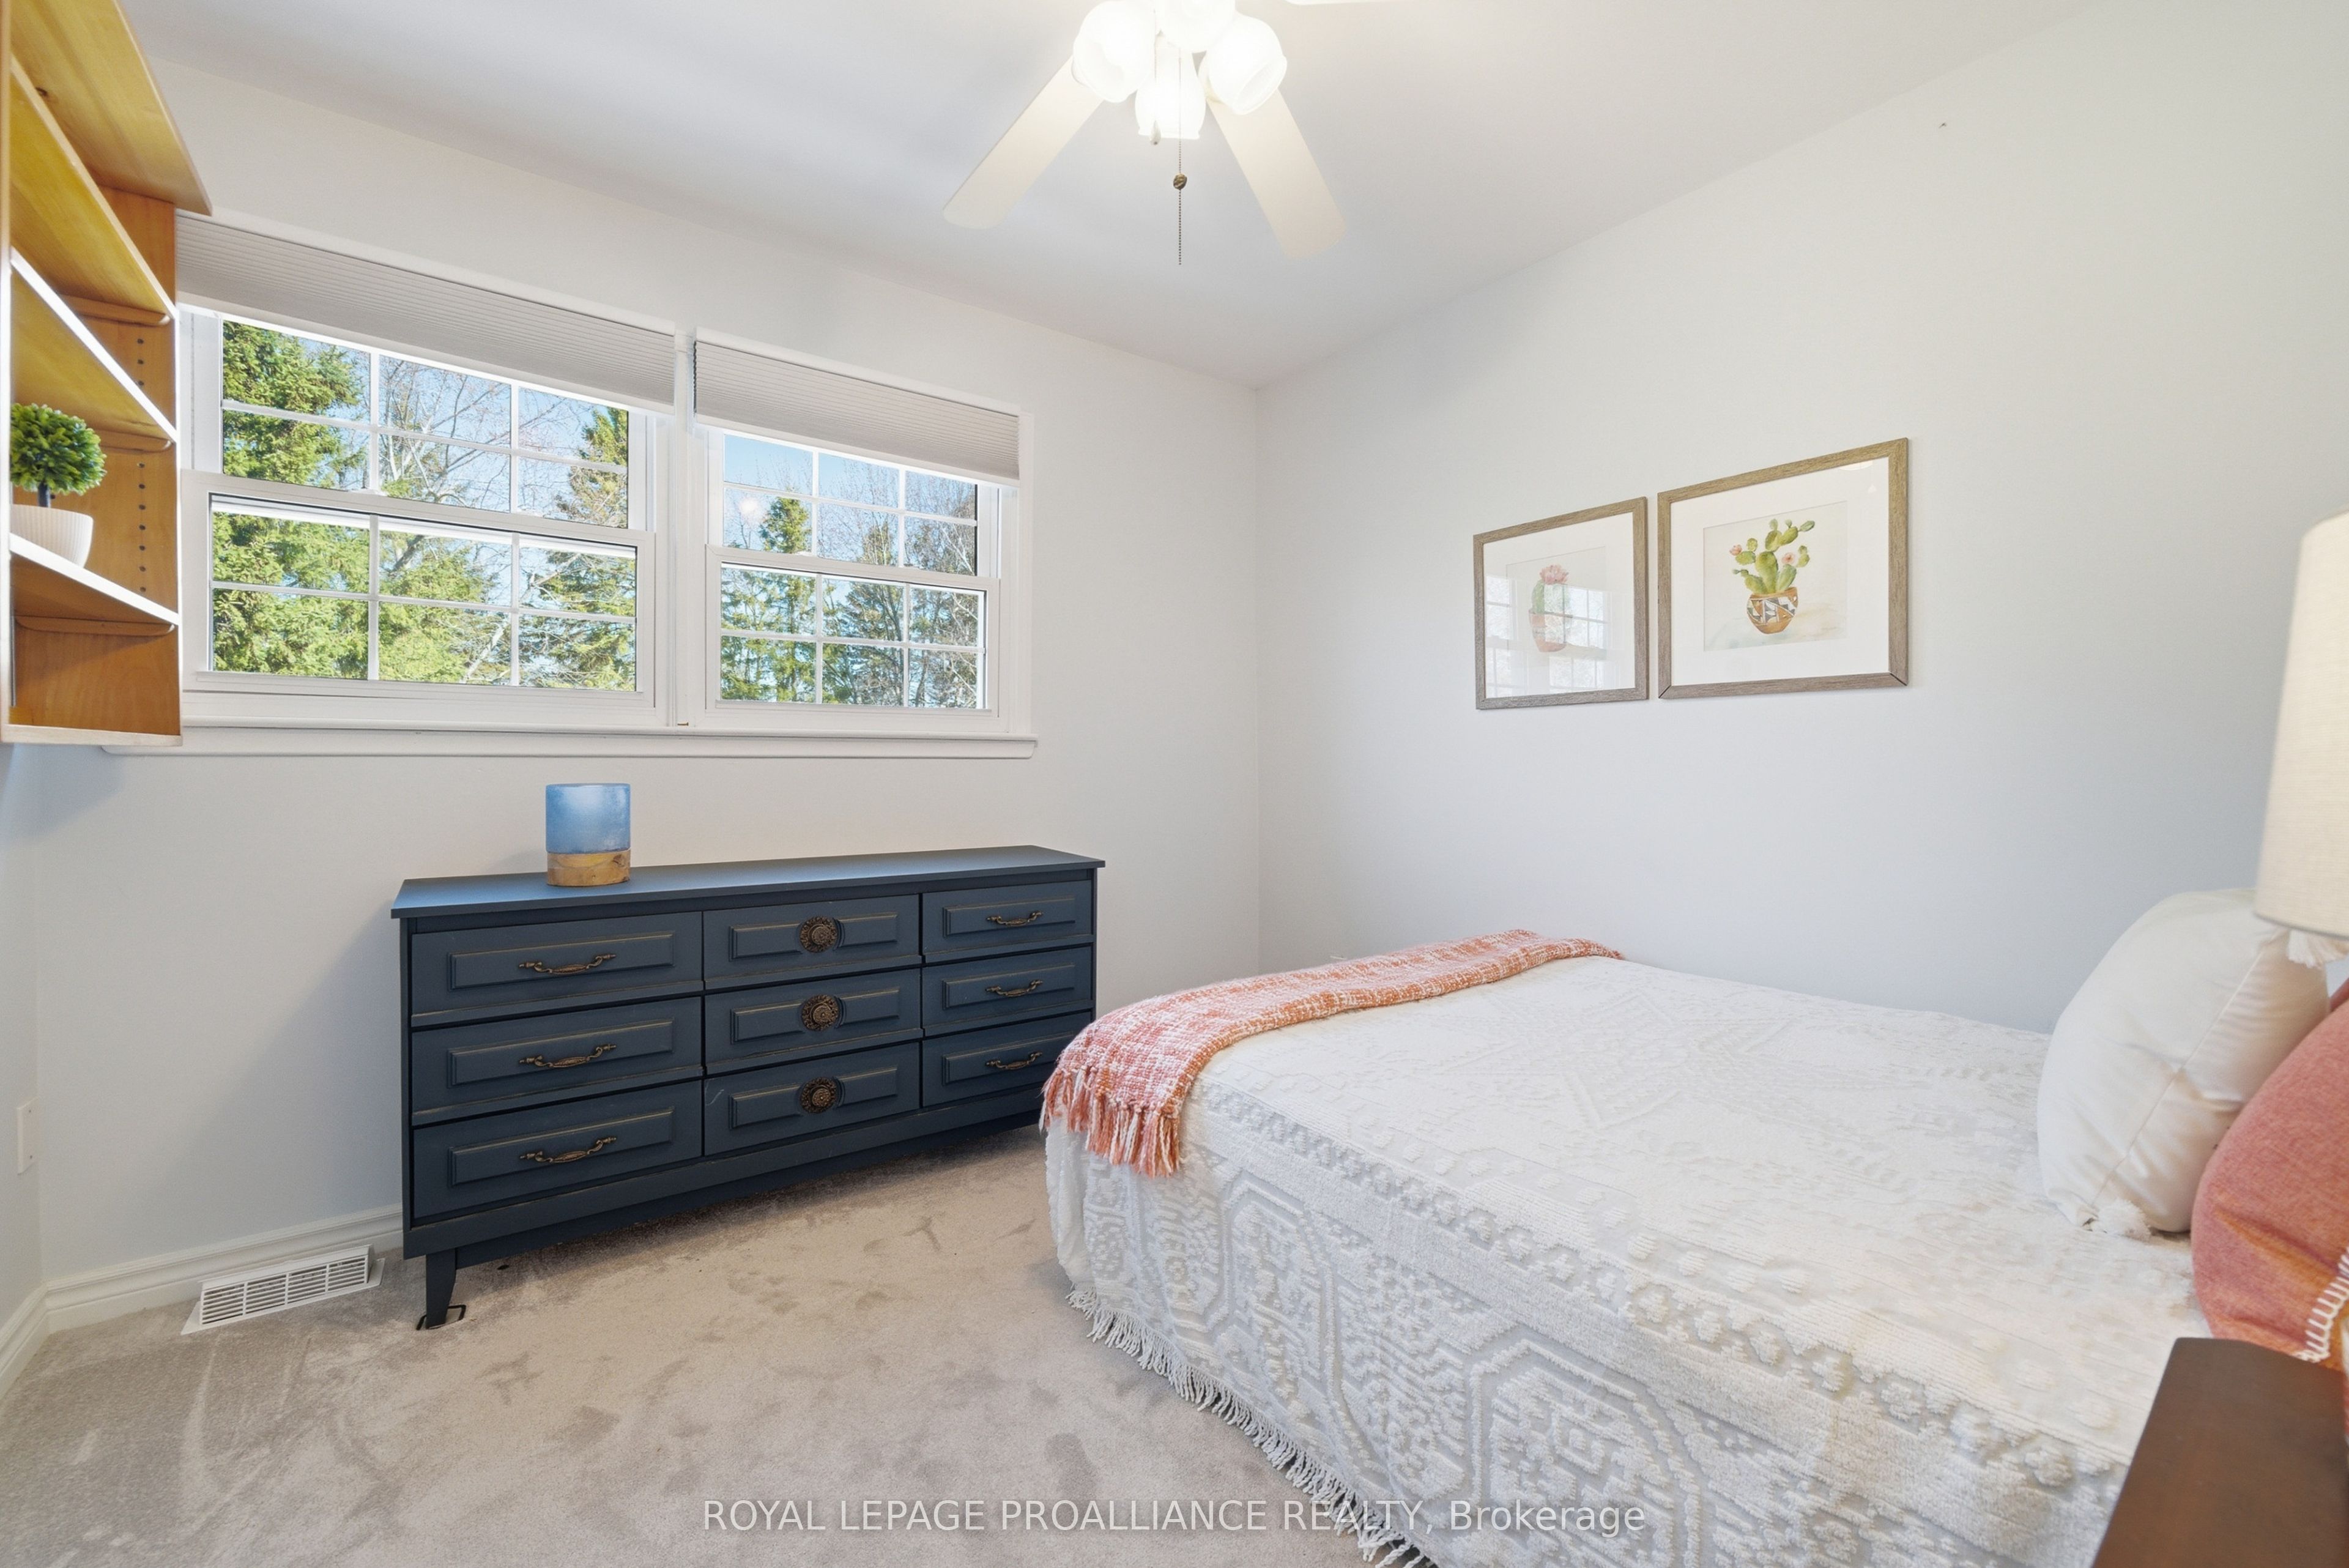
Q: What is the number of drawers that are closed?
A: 9